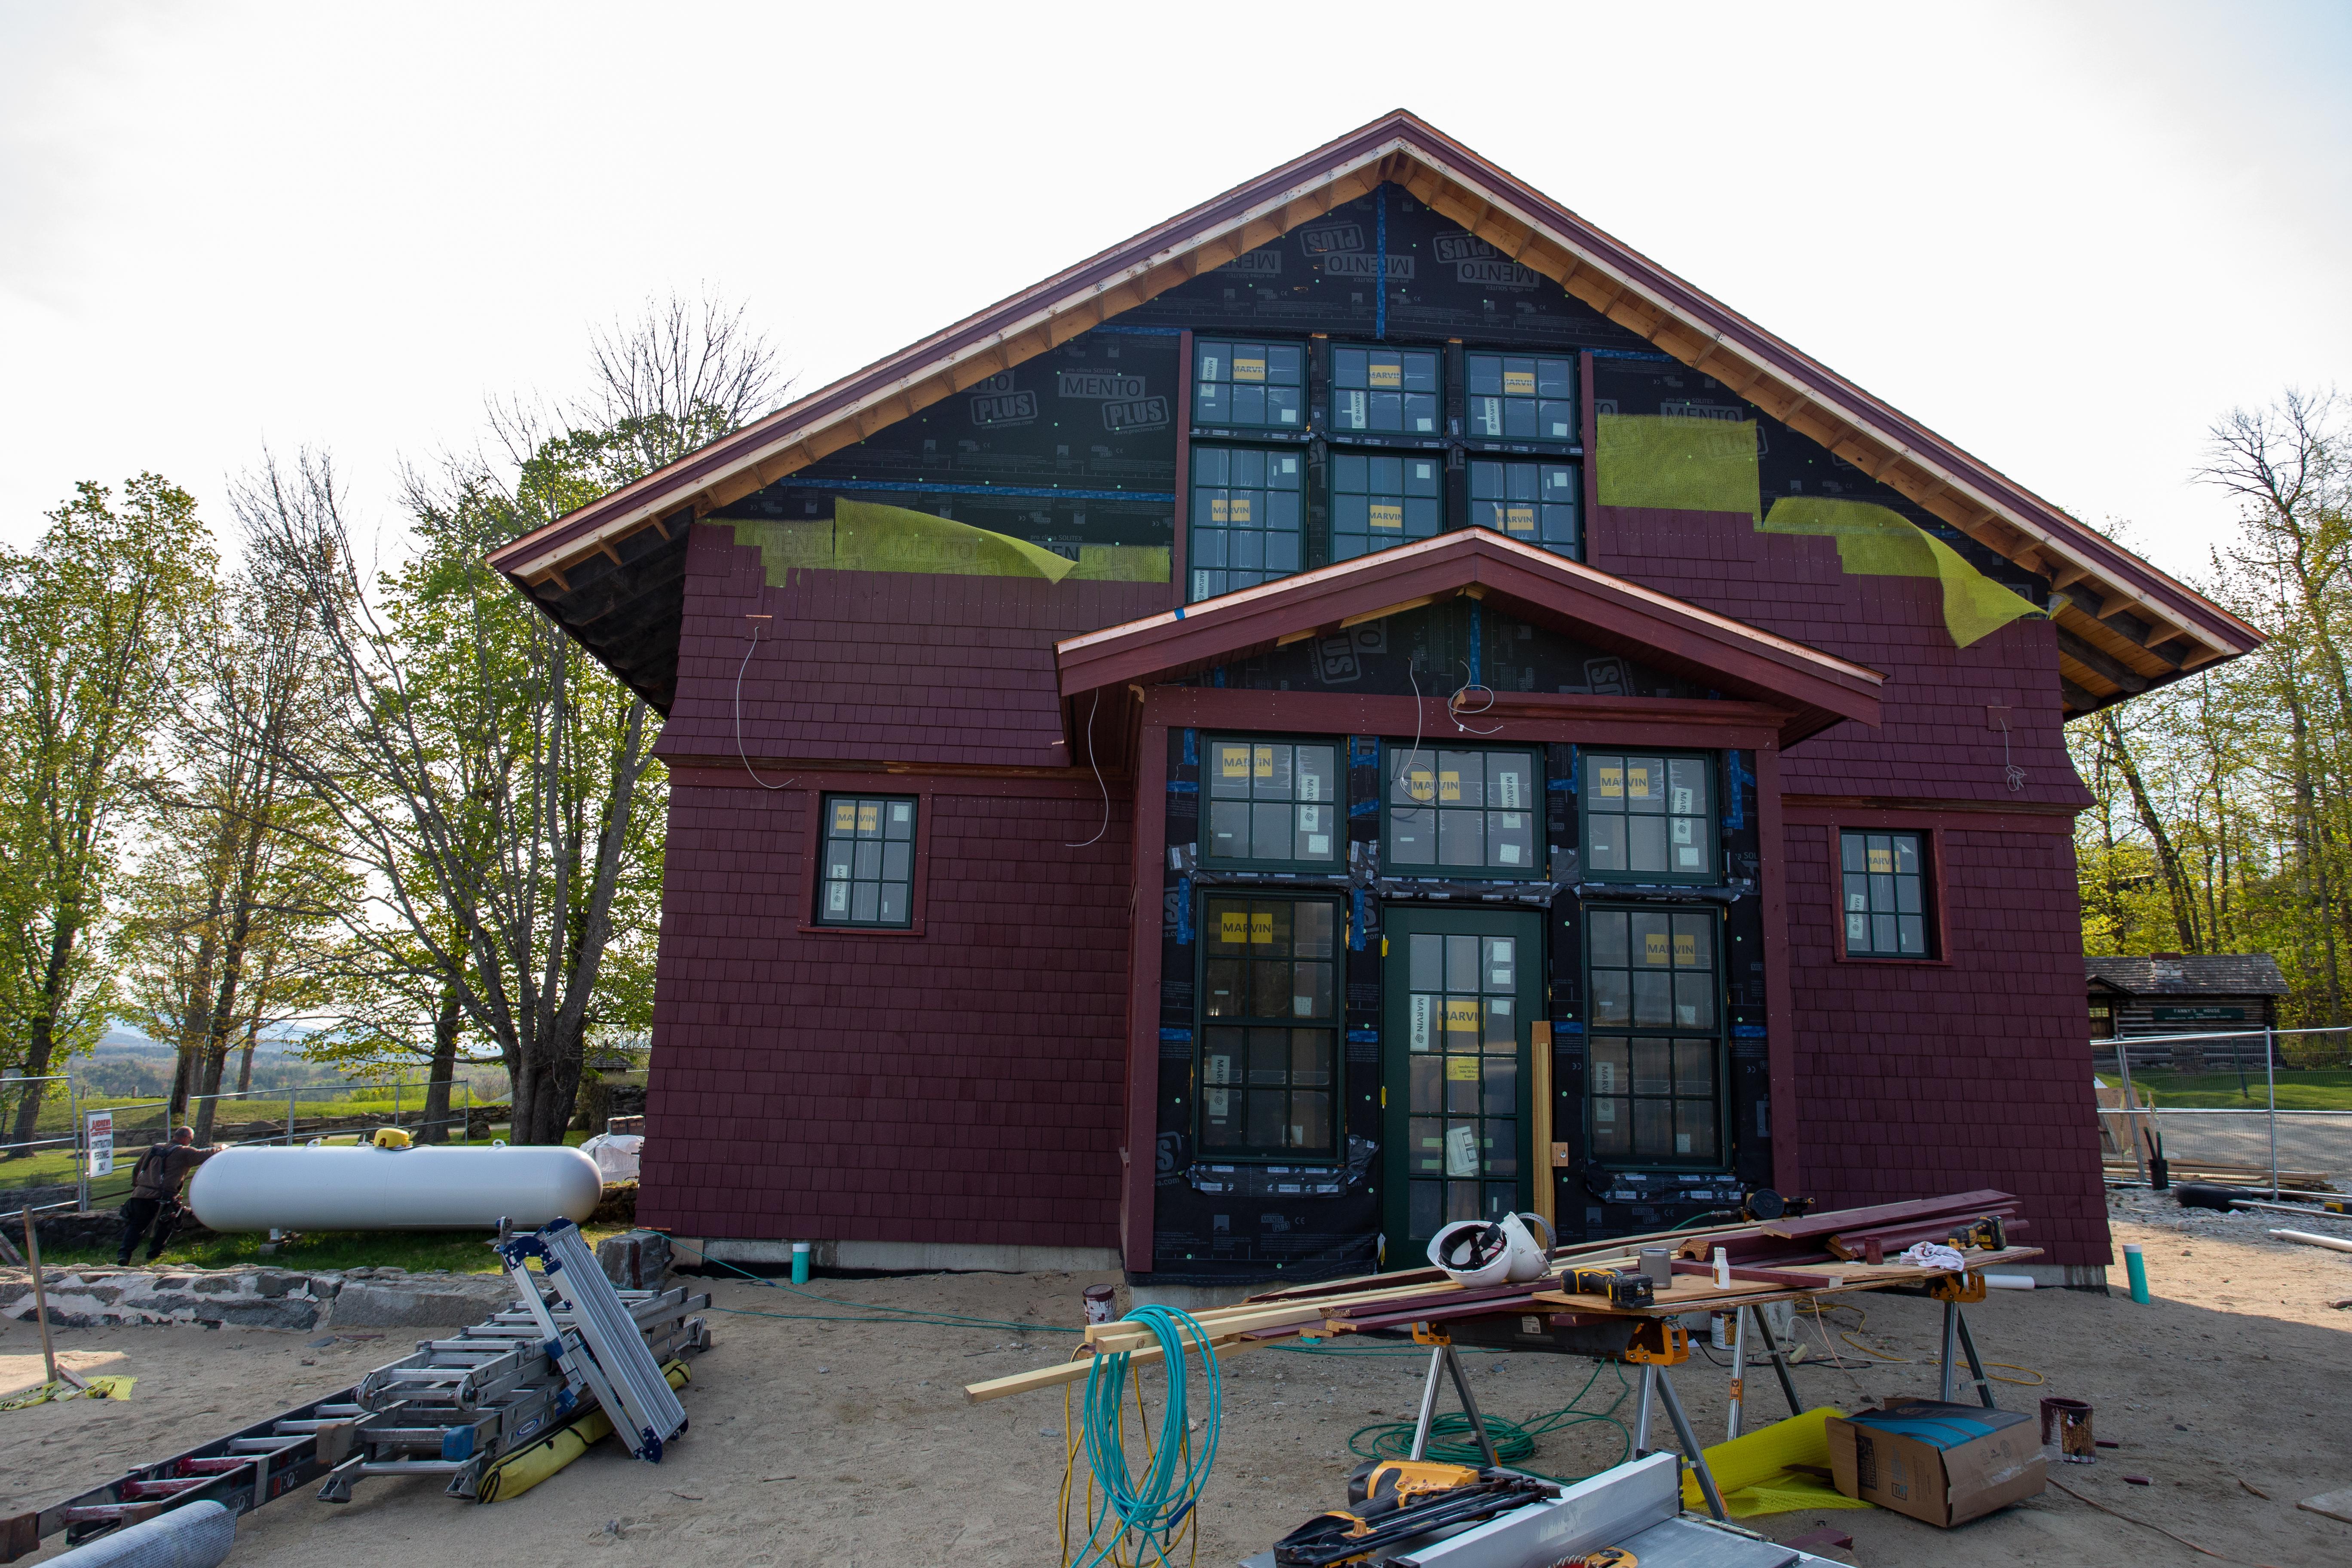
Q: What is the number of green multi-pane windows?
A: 13